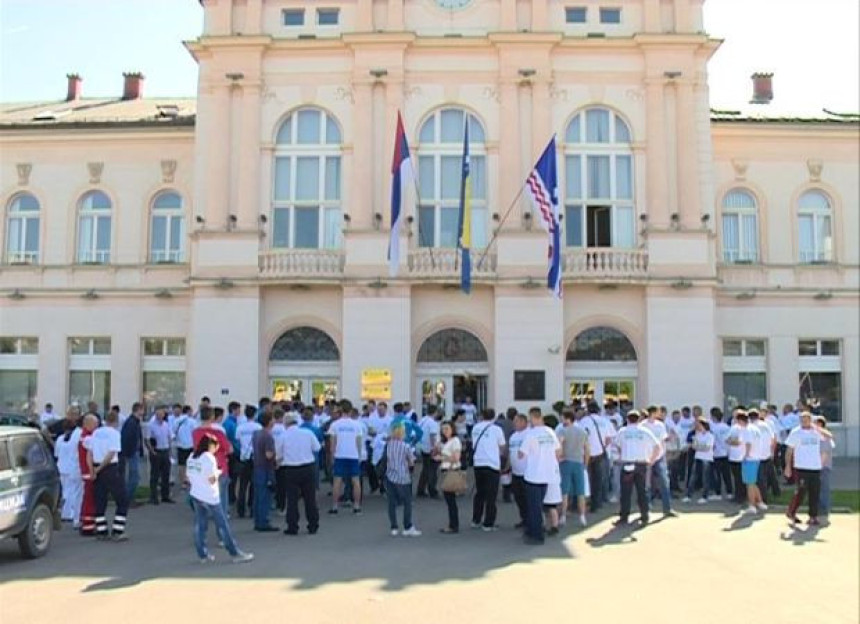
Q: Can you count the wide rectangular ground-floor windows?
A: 5